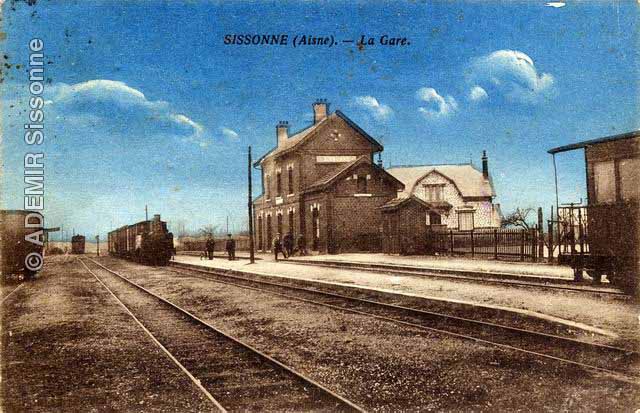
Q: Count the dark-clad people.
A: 5